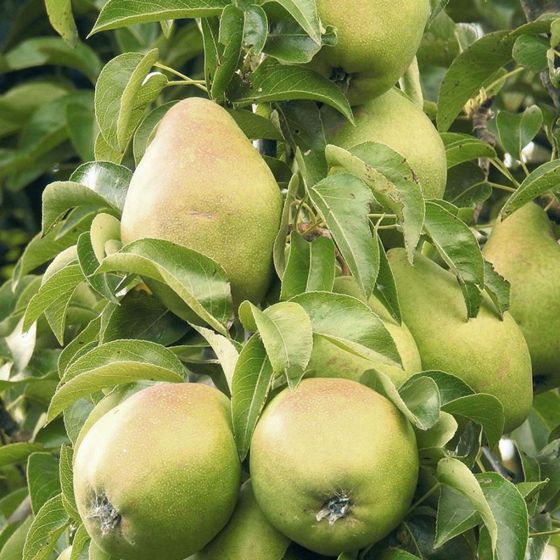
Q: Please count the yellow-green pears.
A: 9